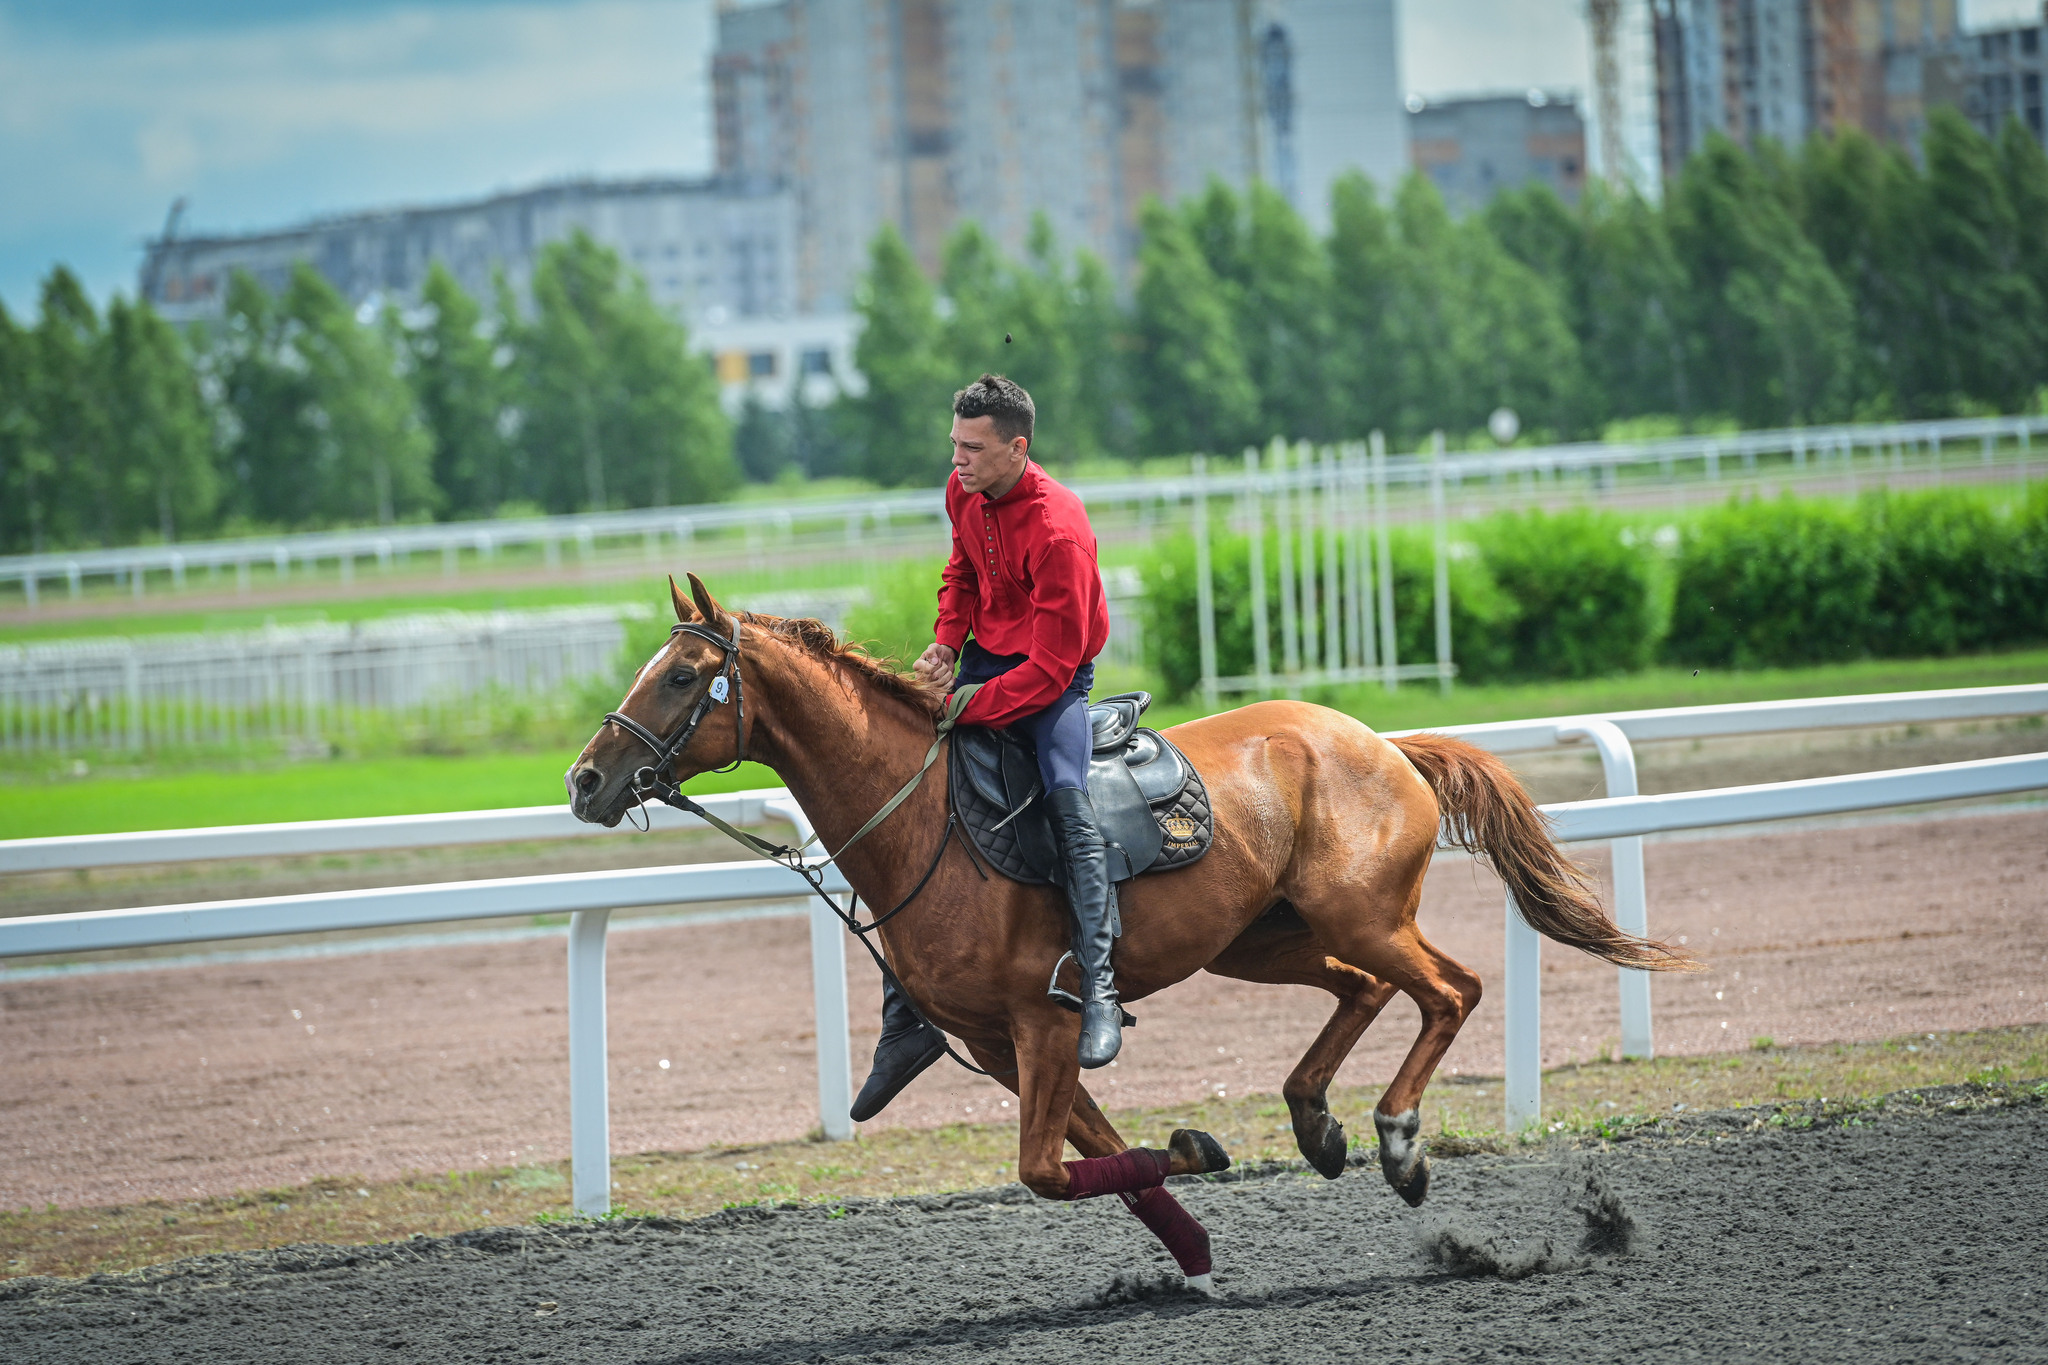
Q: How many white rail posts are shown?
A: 4